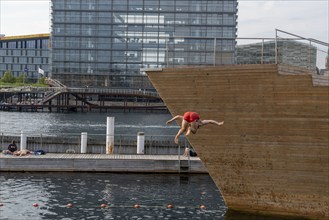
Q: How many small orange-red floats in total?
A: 7